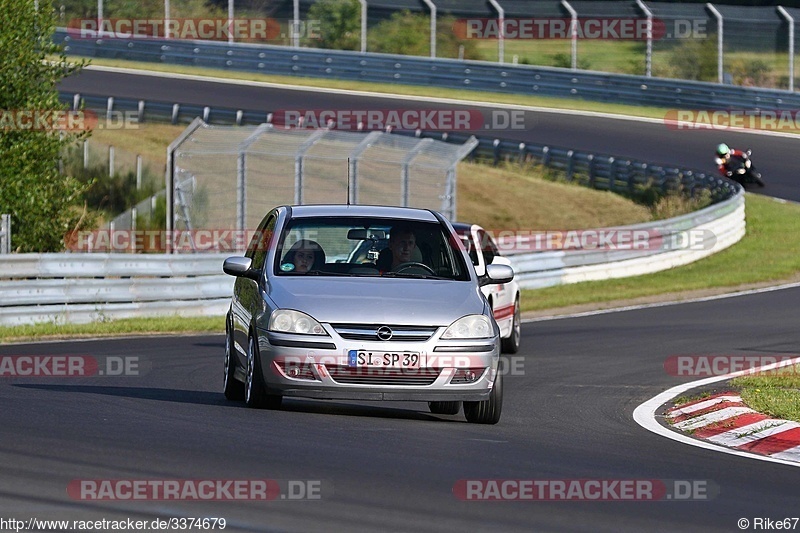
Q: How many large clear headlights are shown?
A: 2